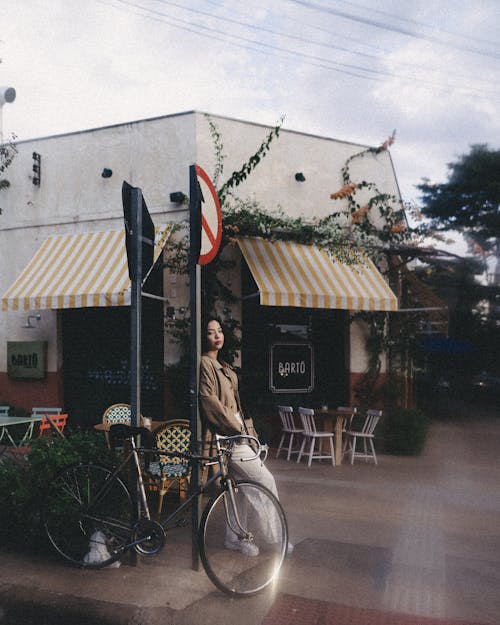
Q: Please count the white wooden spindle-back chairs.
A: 4